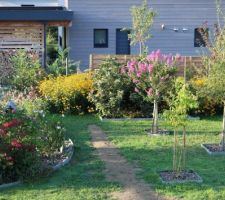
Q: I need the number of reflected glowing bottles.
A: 0